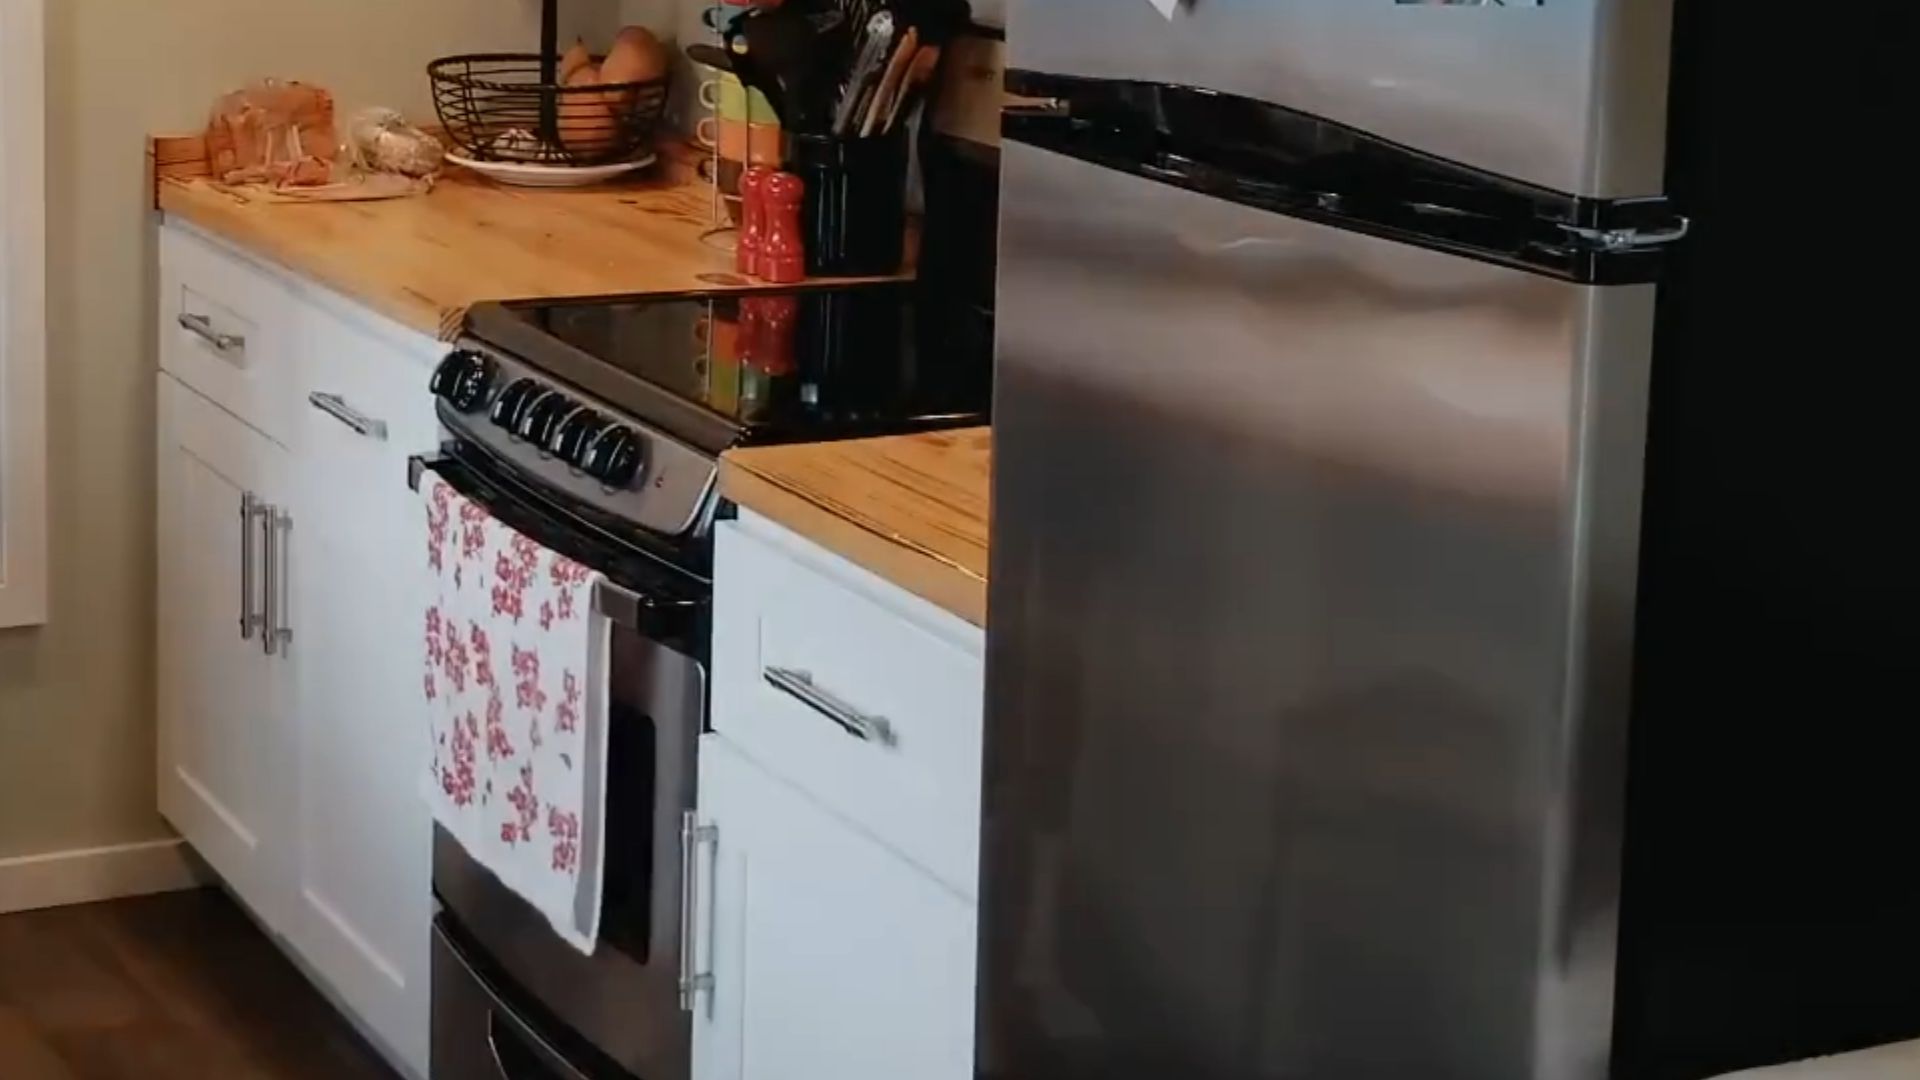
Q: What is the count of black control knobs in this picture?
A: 5